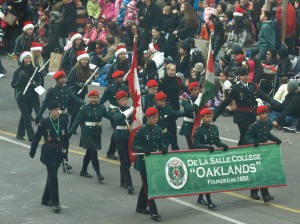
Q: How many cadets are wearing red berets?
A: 10